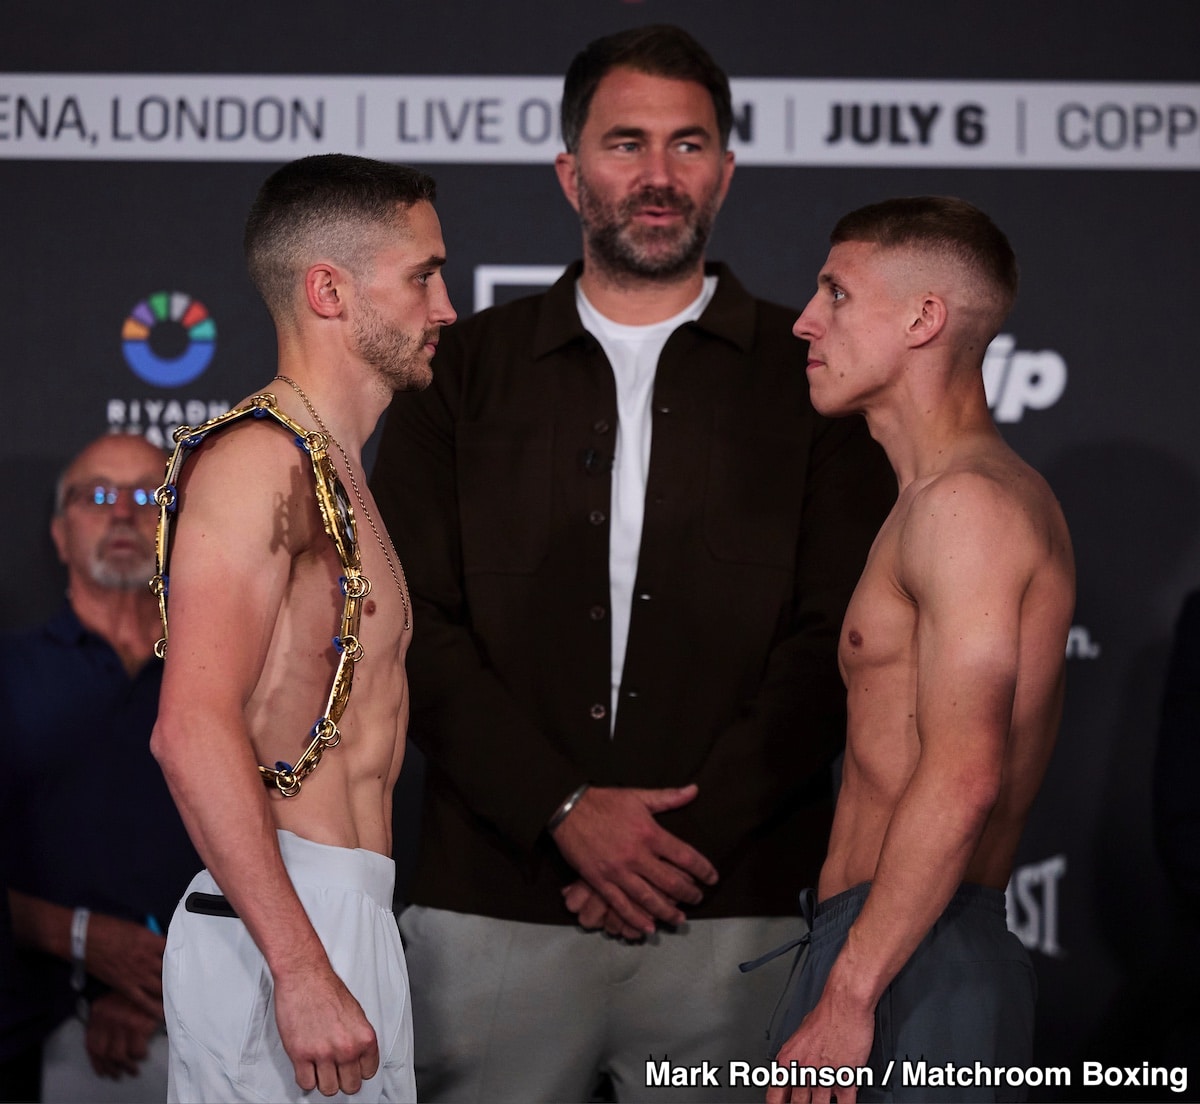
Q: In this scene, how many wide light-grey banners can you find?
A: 1